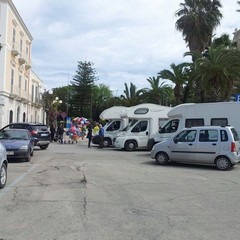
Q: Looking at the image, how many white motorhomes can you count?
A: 3